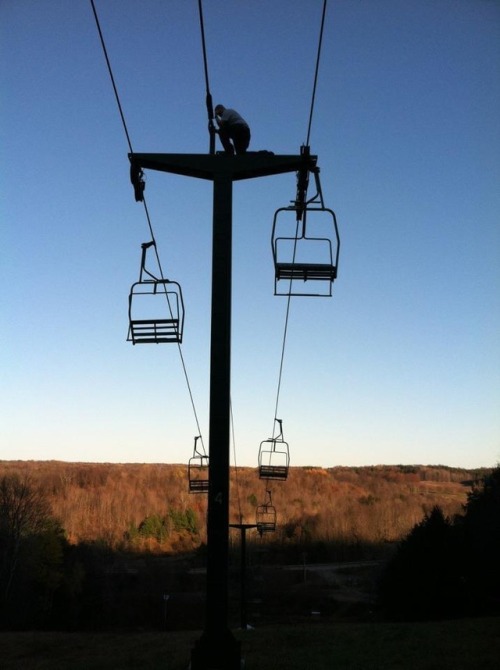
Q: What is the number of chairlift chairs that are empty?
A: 5